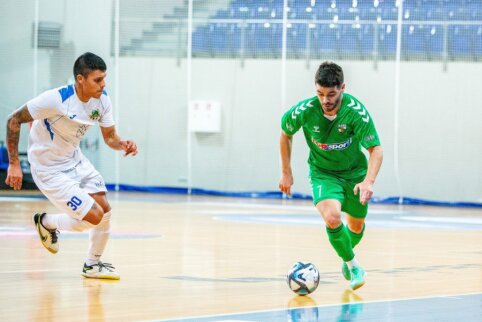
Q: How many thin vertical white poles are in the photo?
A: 5